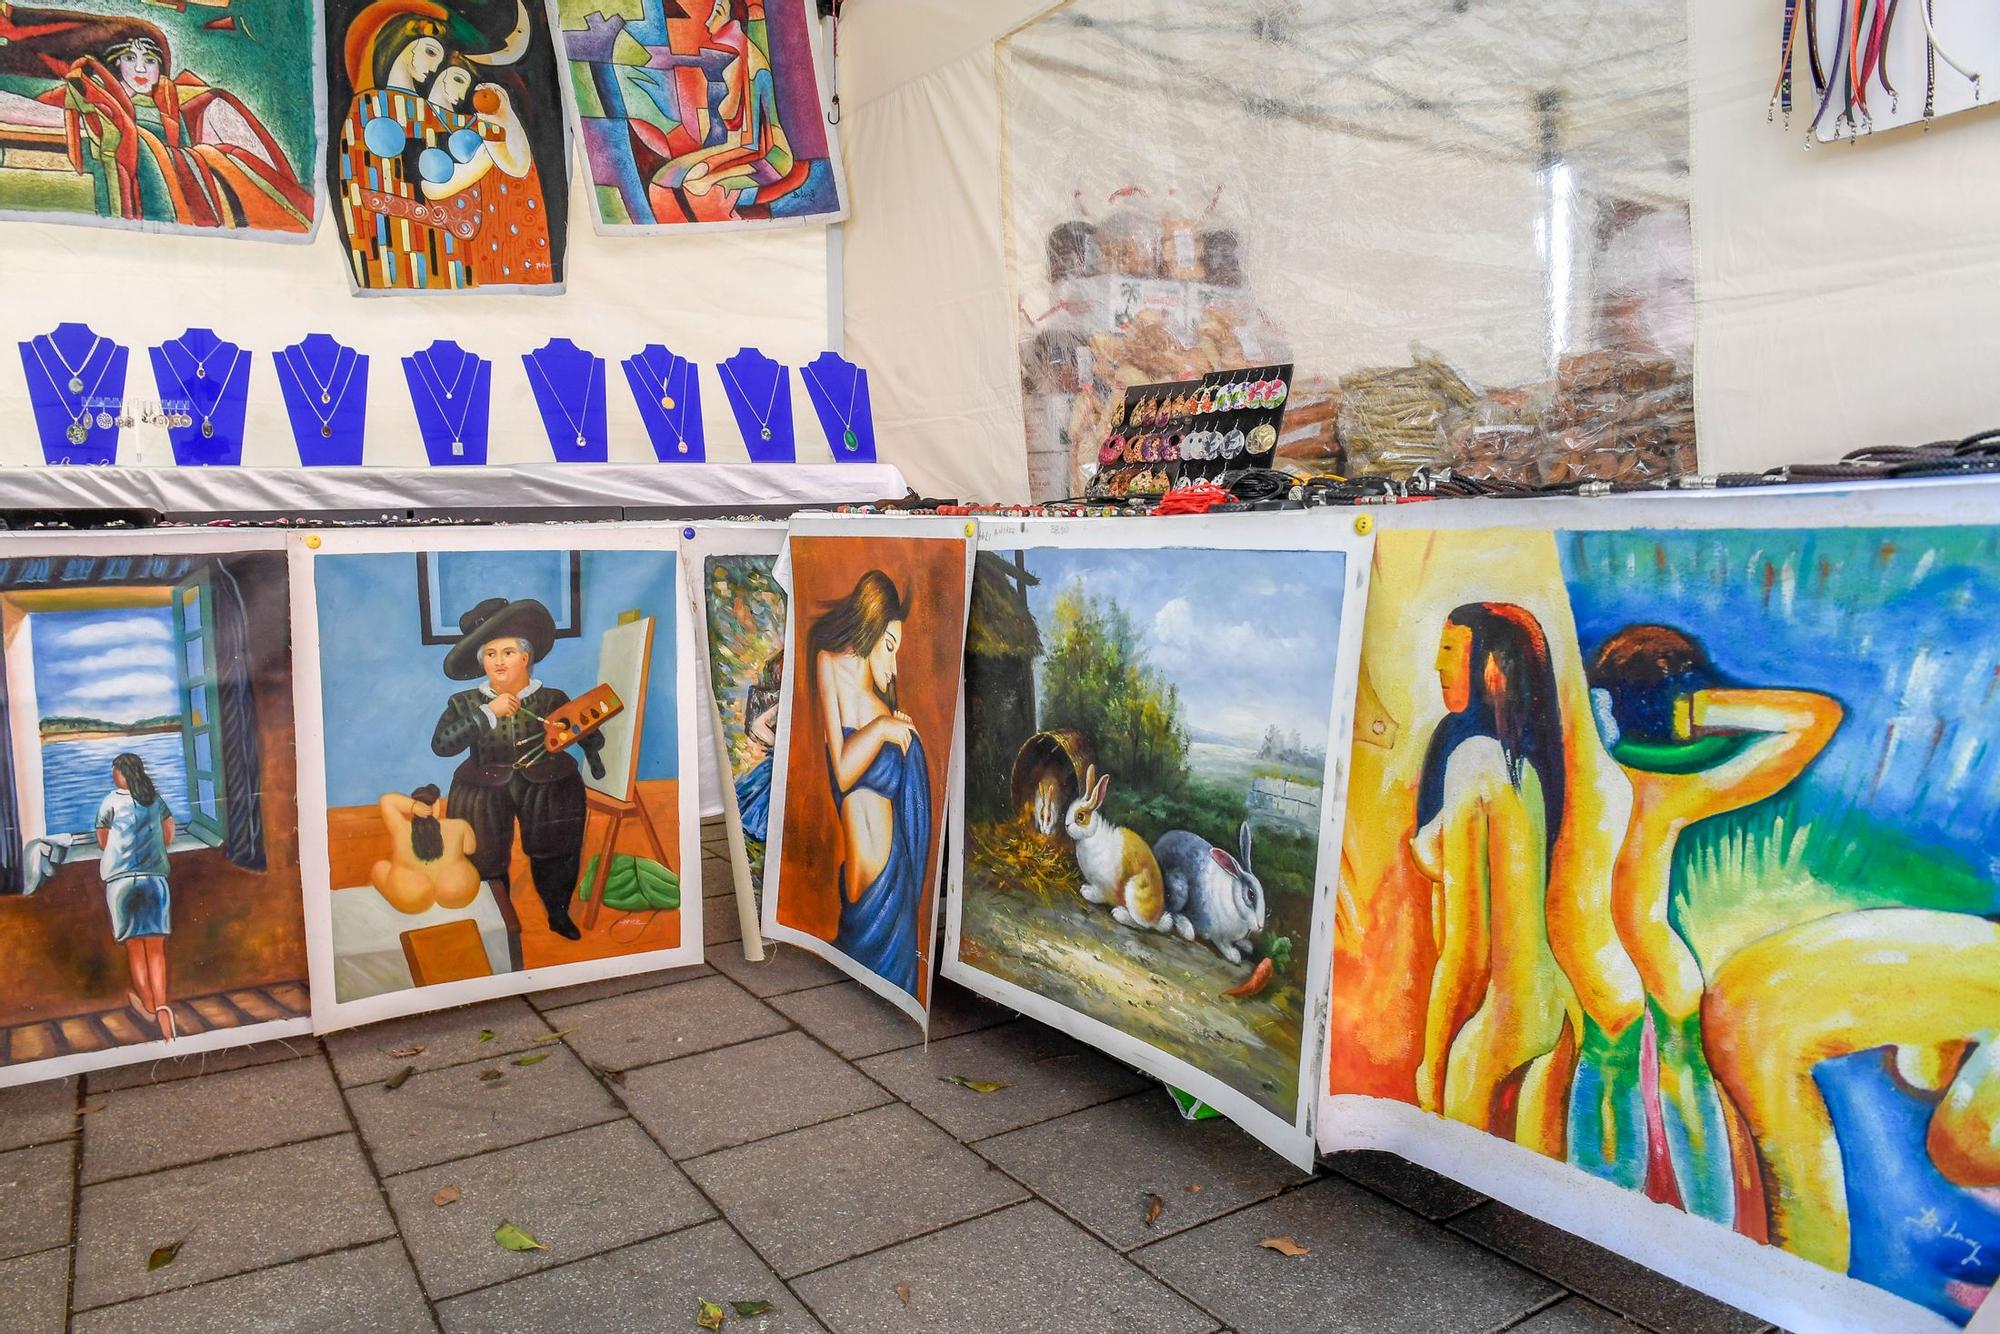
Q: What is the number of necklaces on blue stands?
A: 13